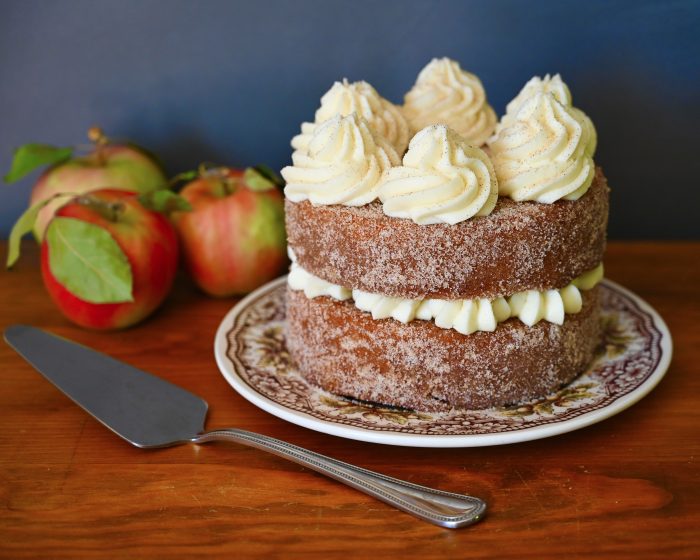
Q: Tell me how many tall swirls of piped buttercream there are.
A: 6